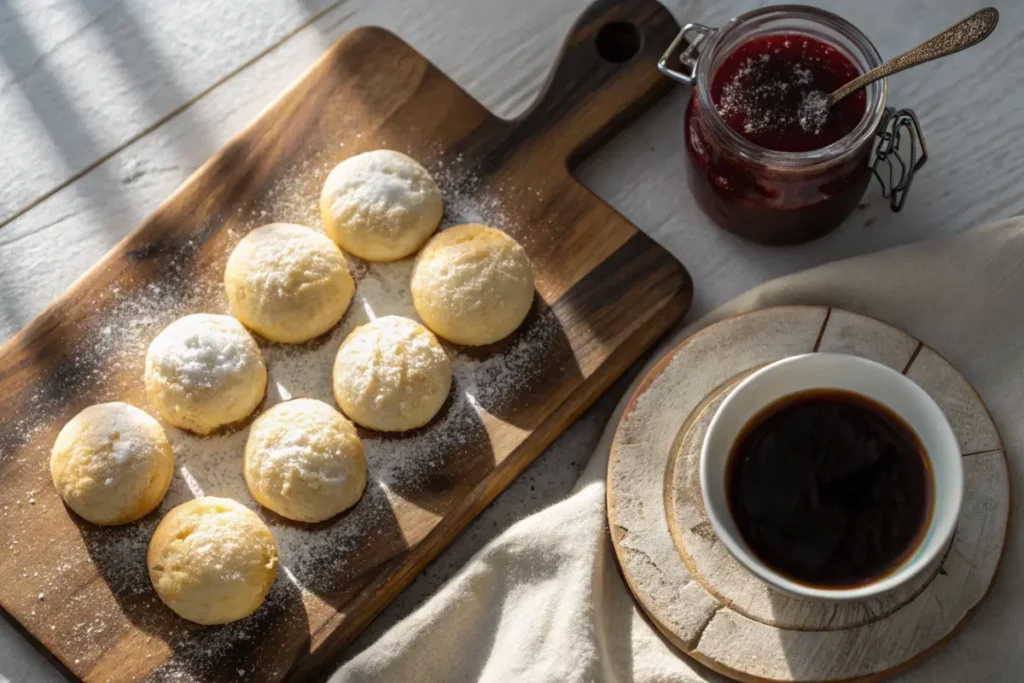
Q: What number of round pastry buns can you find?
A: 8